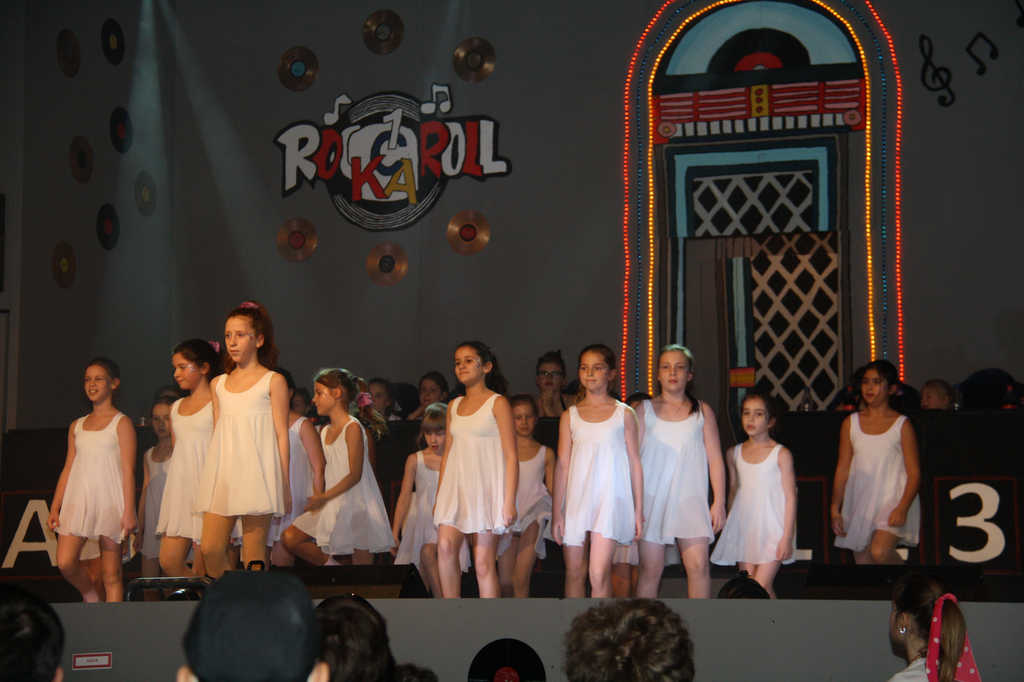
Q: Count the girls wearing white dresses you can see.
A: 13